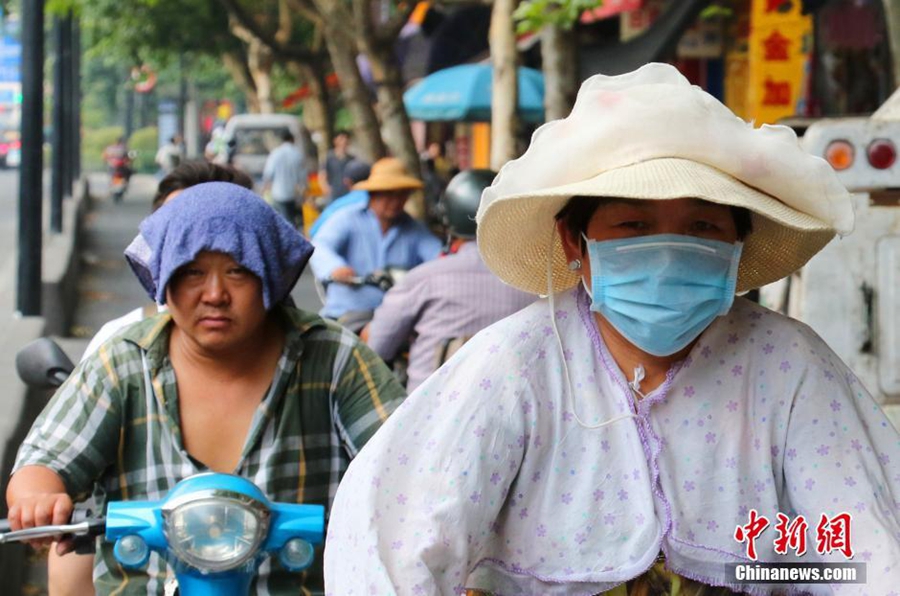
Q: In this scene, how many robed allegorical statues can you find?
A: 0